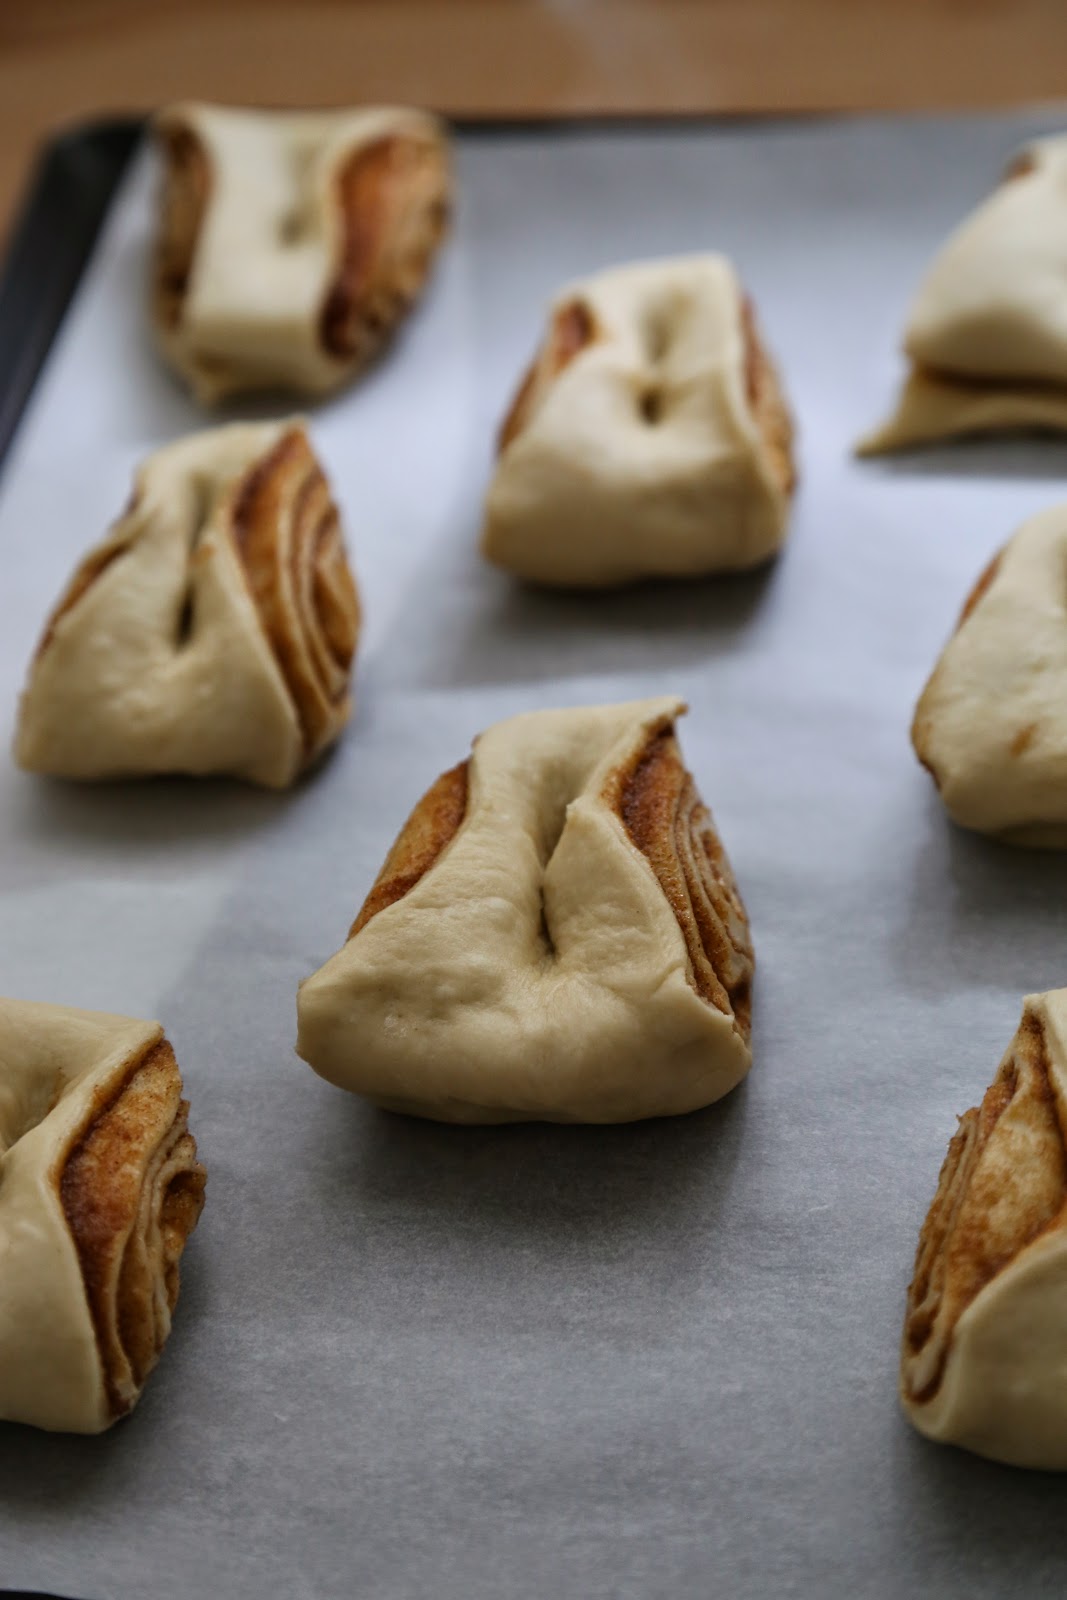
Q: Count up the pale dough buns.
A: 8